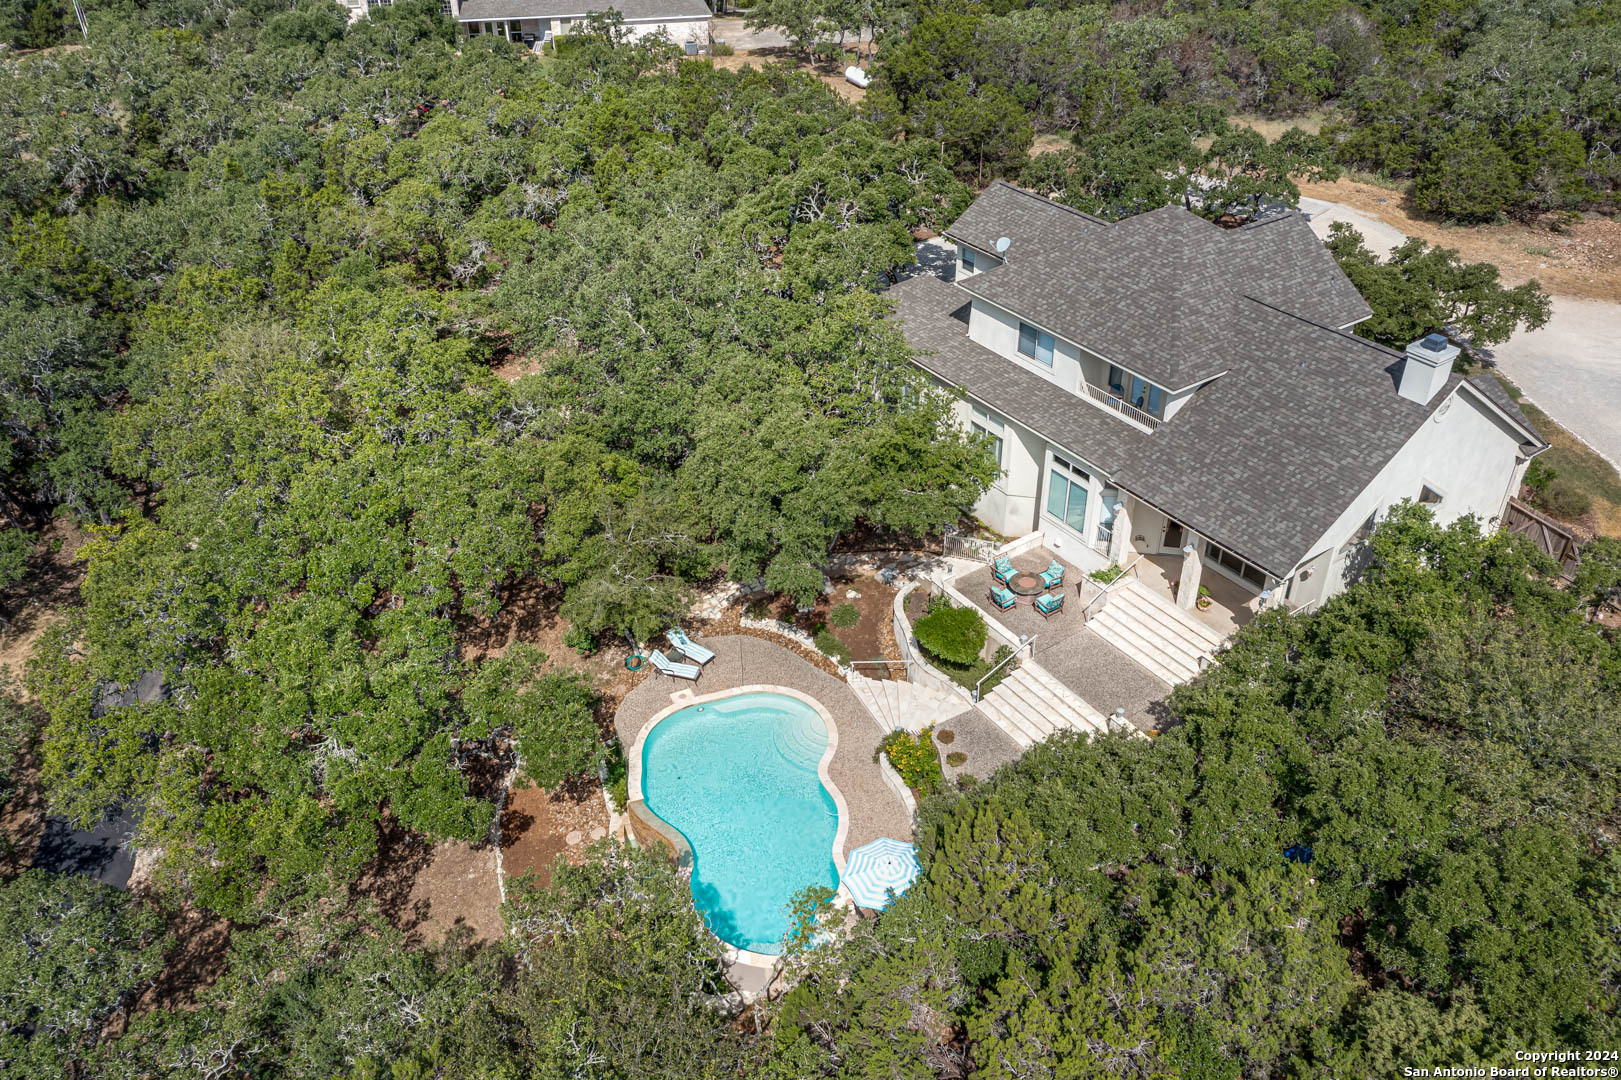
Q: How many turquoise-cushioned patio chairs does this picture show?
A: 4